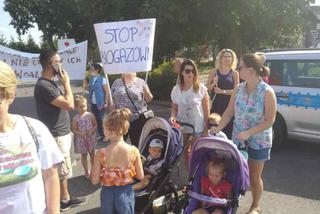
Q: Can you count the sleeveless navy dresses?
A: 1